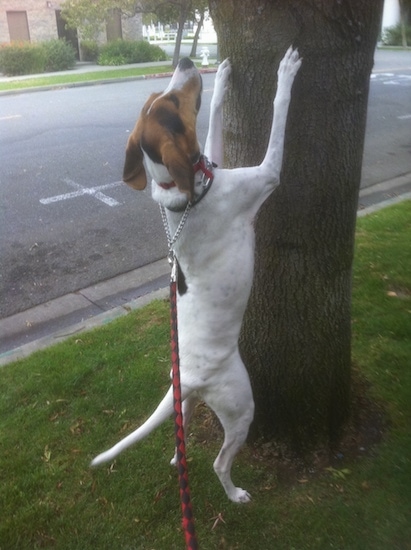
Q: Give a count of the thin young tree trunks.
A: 2